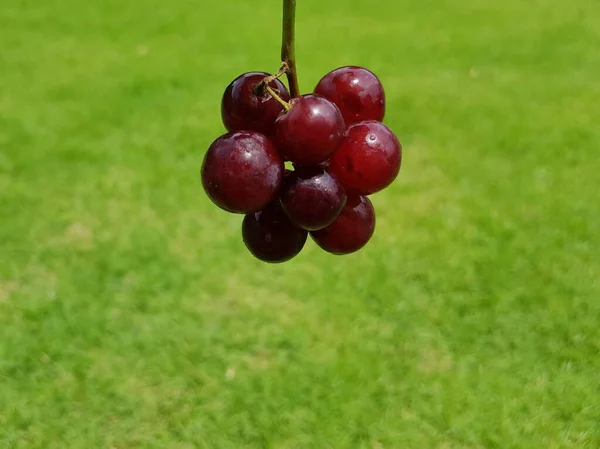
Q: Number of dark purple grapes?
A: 8